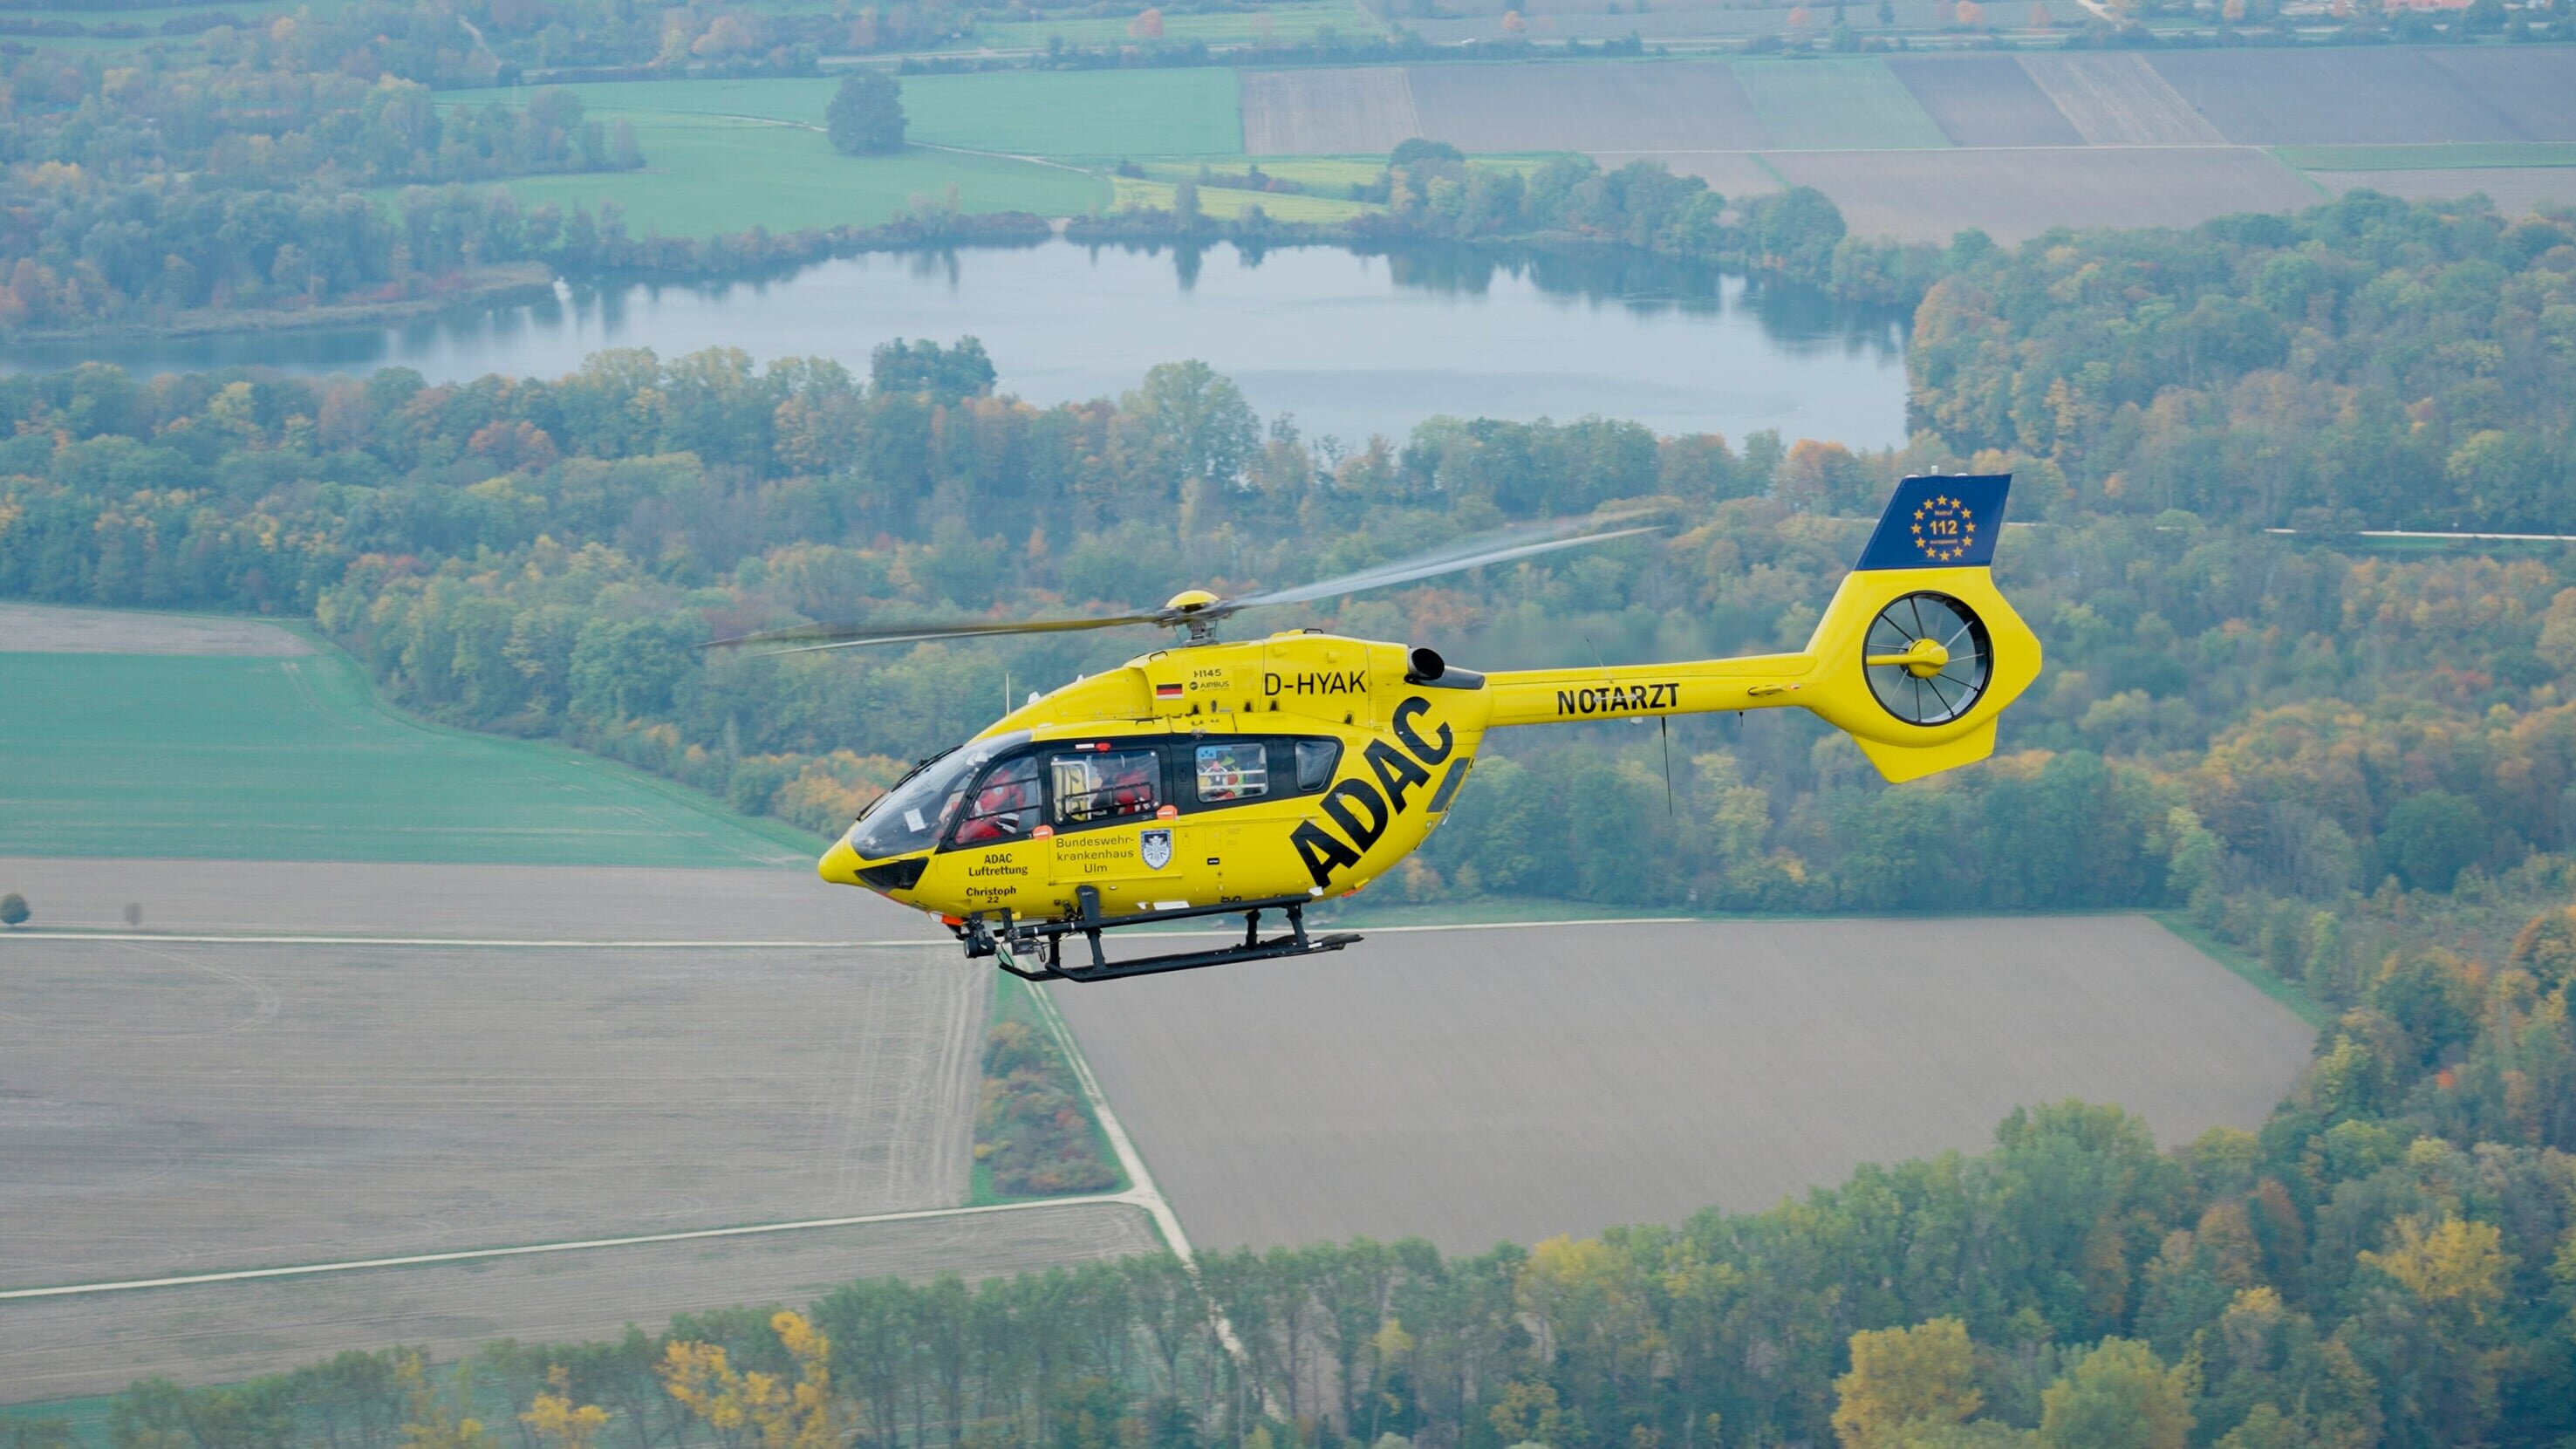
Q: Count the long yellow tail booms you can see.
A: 1